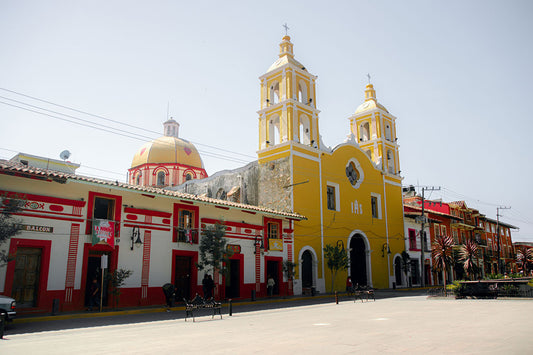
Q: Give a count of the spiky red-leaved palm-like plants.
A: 3